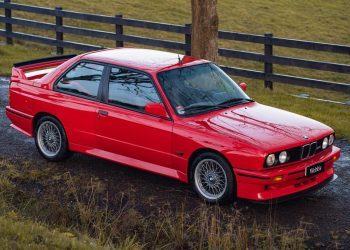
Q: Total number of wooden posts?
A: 5